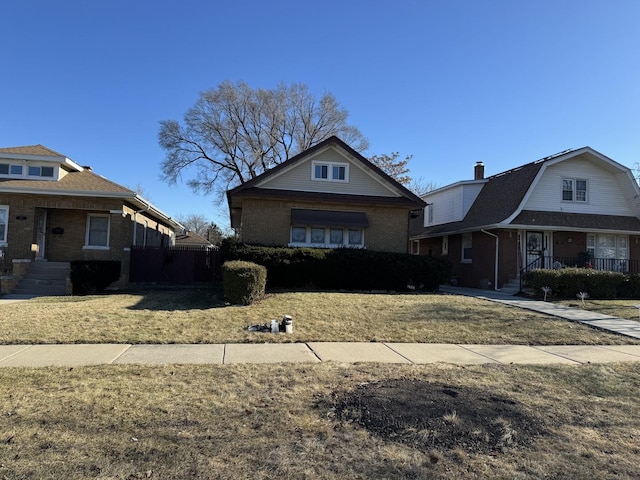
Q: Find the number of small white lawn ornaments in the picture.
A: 2